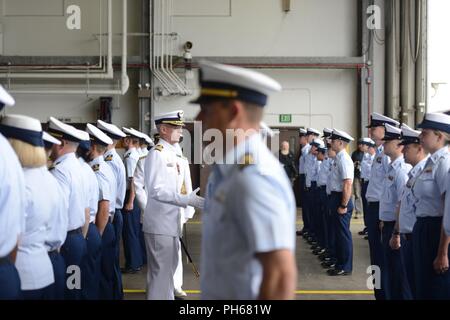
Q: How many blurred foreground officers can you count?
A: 1